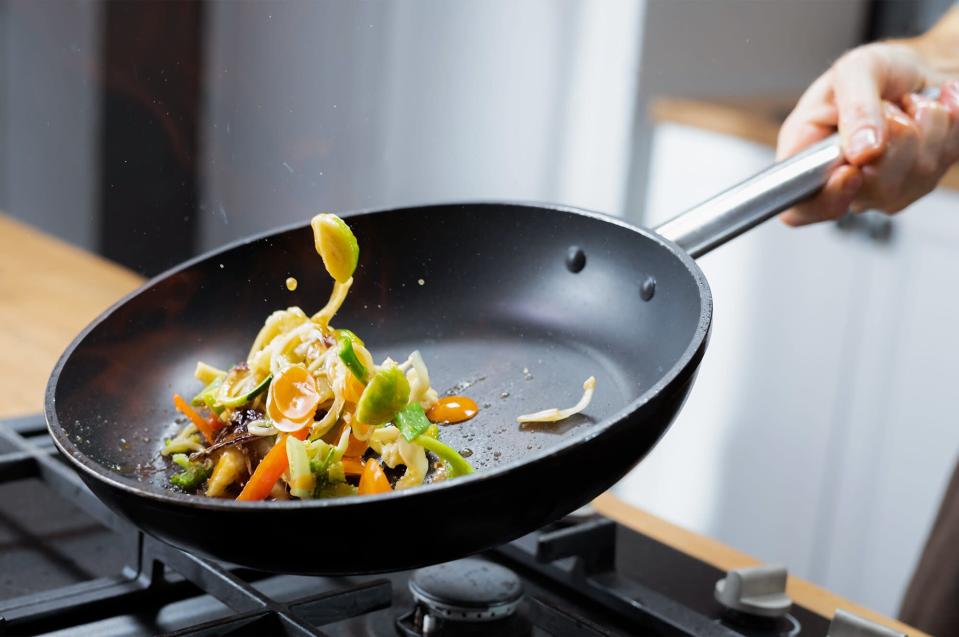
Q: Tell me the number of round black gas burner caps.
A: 1